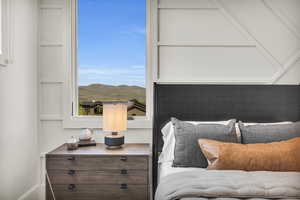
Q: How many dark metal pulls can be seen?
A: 6